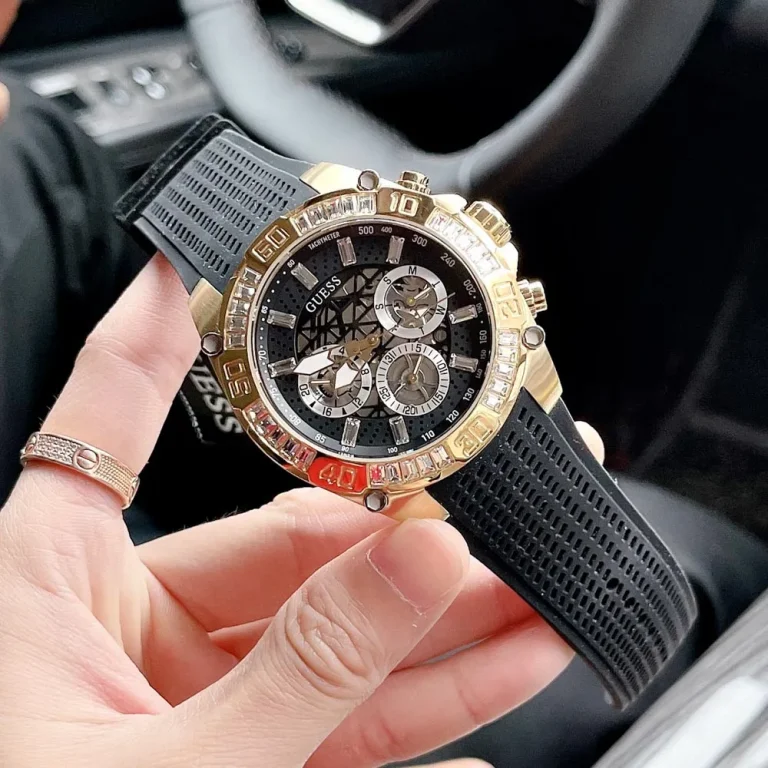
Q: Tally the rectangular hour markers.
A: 9